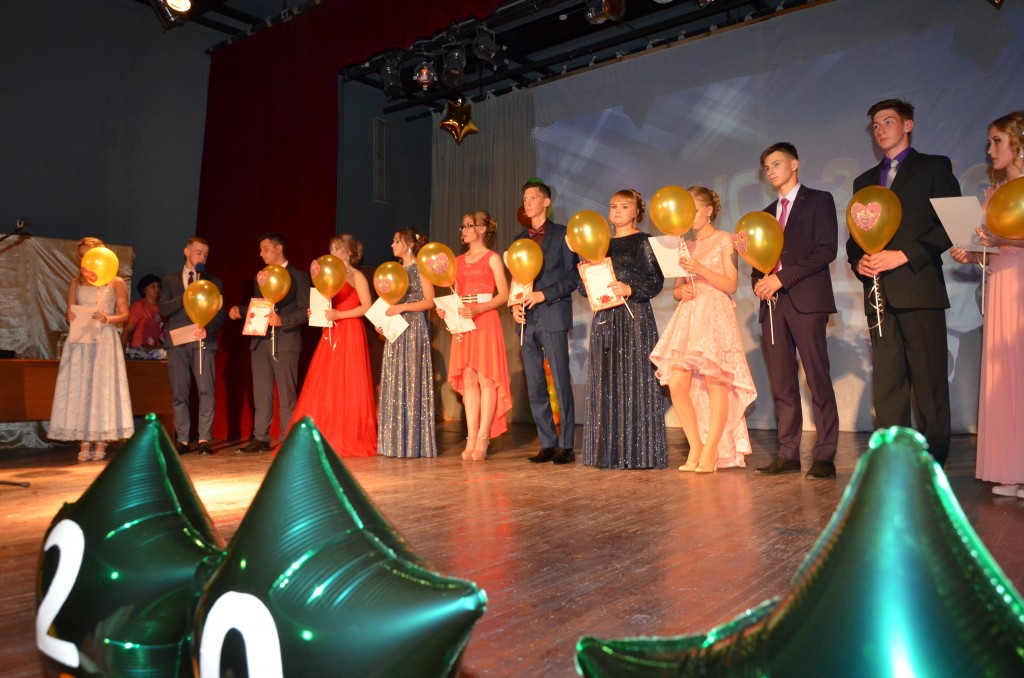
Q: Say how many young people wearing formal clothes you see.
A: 12